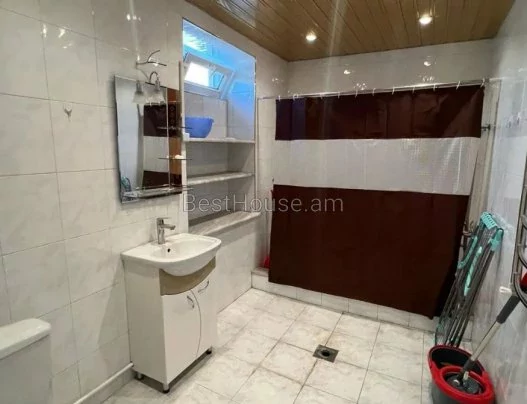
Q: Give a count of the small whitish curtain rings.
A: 11